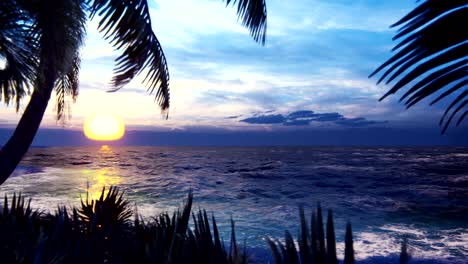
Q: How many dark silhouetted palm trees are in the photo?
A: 2